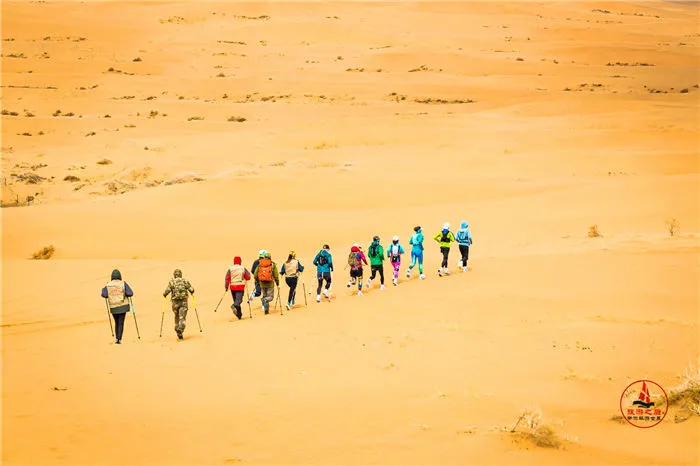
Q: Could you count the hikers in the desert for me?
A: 13